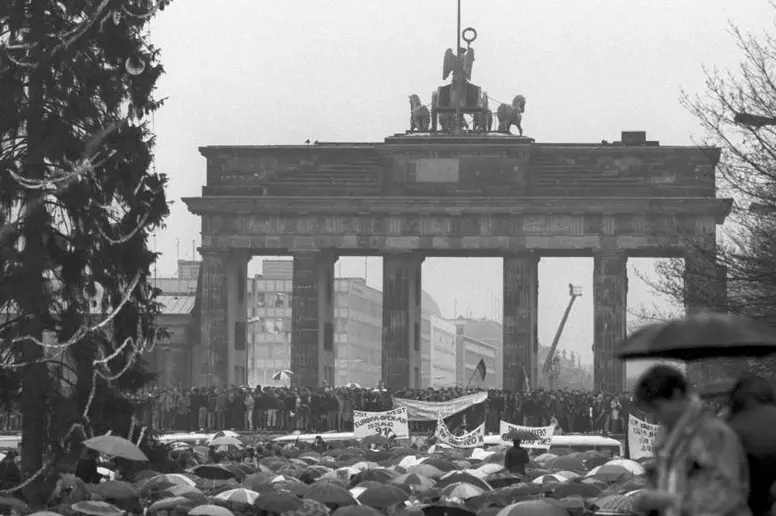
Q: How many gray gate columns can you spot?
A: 6